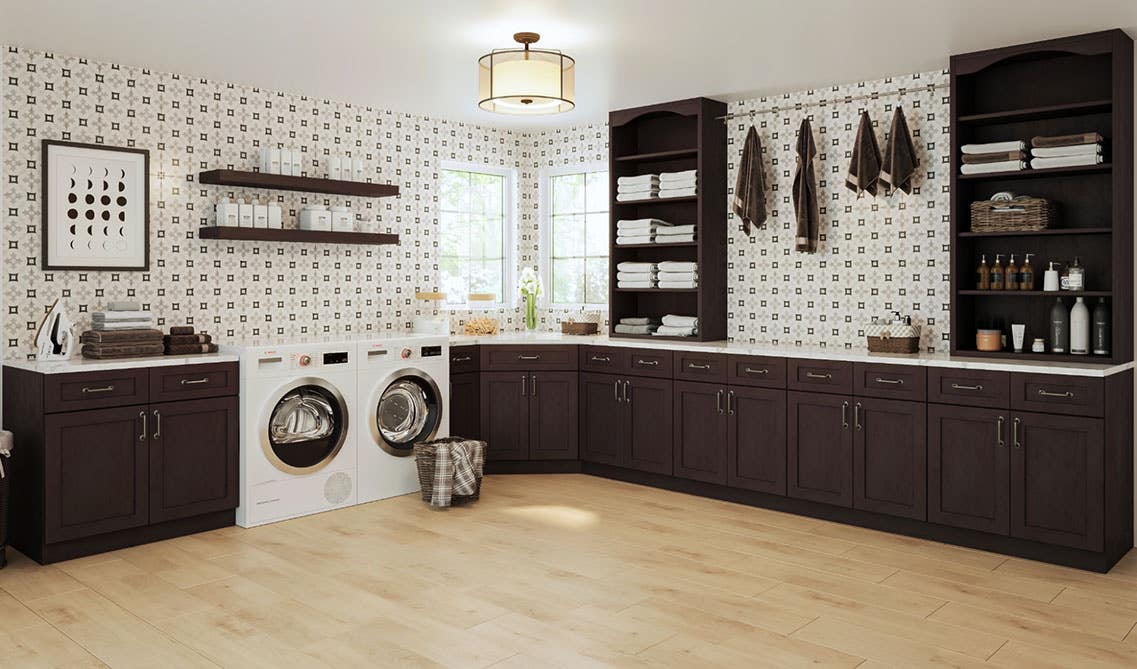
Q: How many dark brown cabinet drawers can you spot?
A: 12